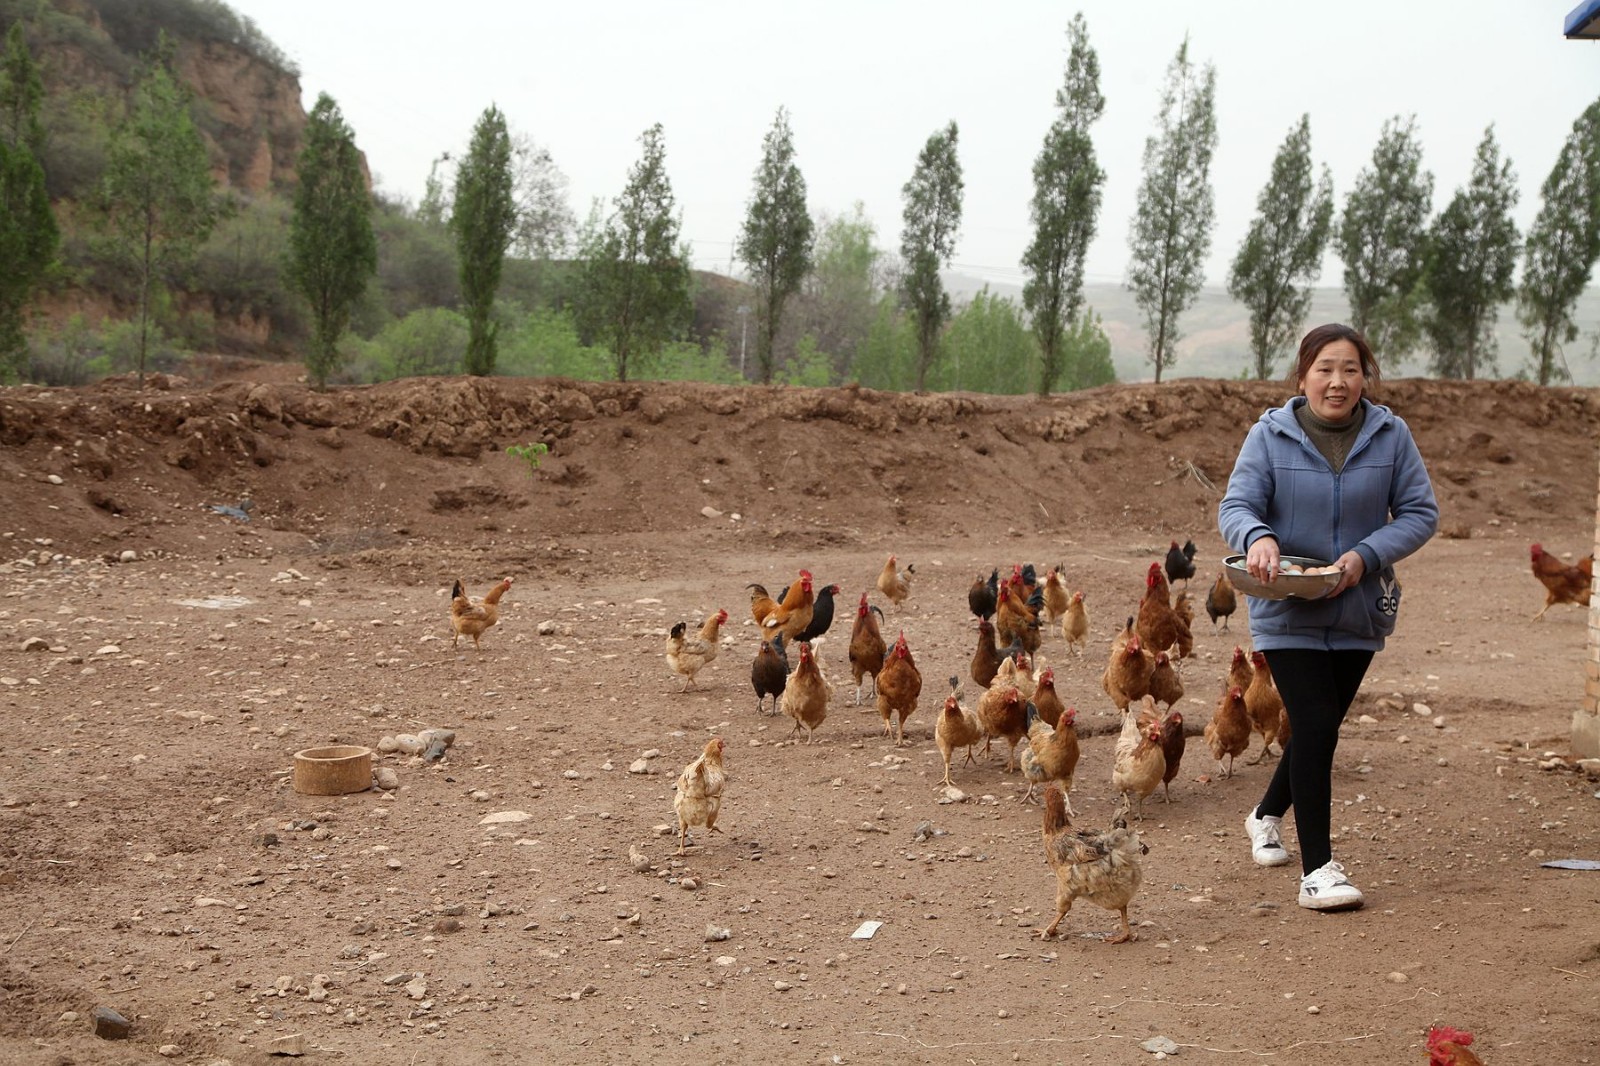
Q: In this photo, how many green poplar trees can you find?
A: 13